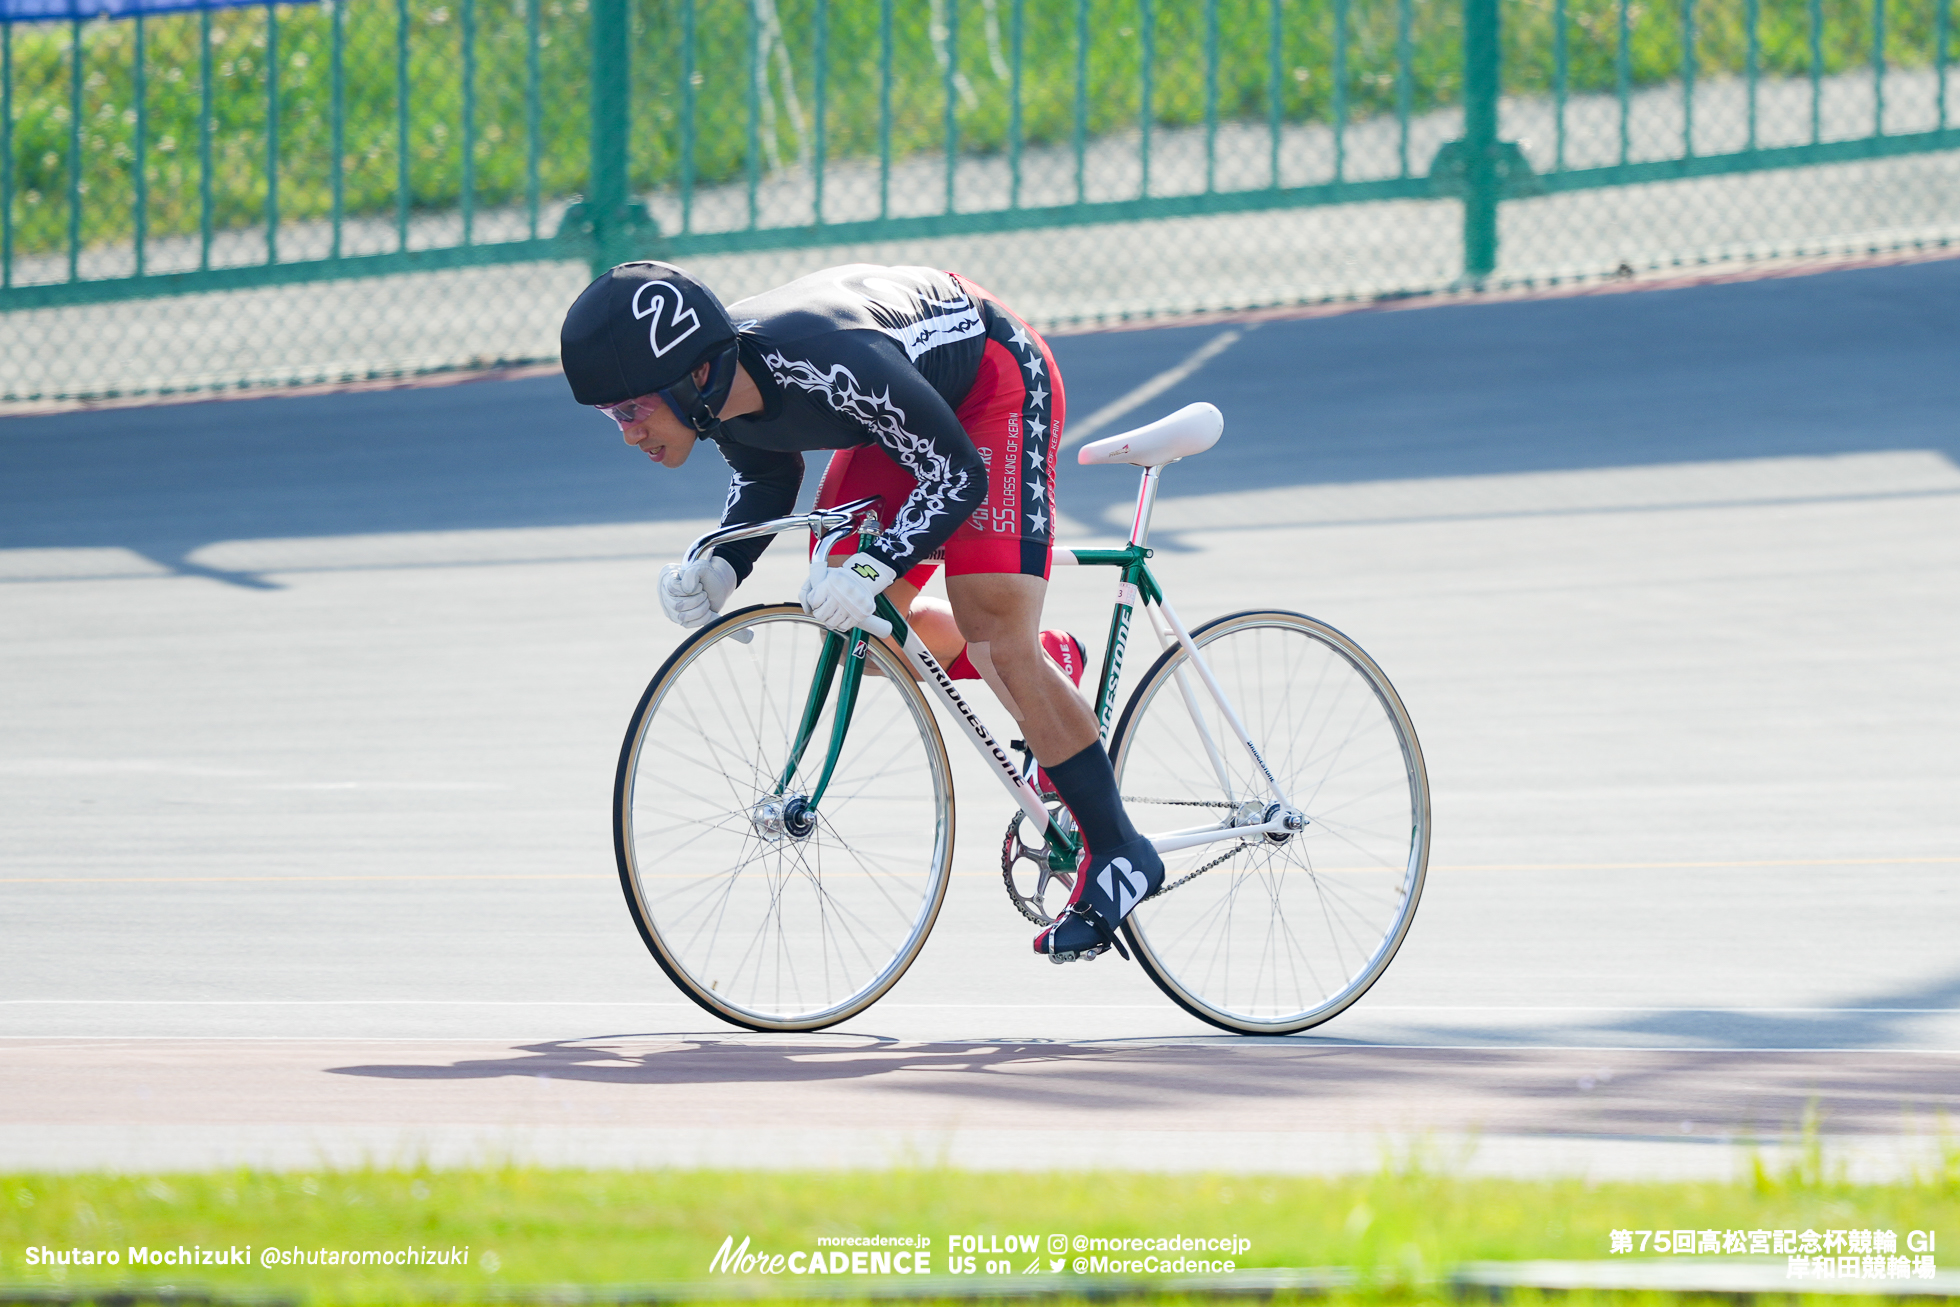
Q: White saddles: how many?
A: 1